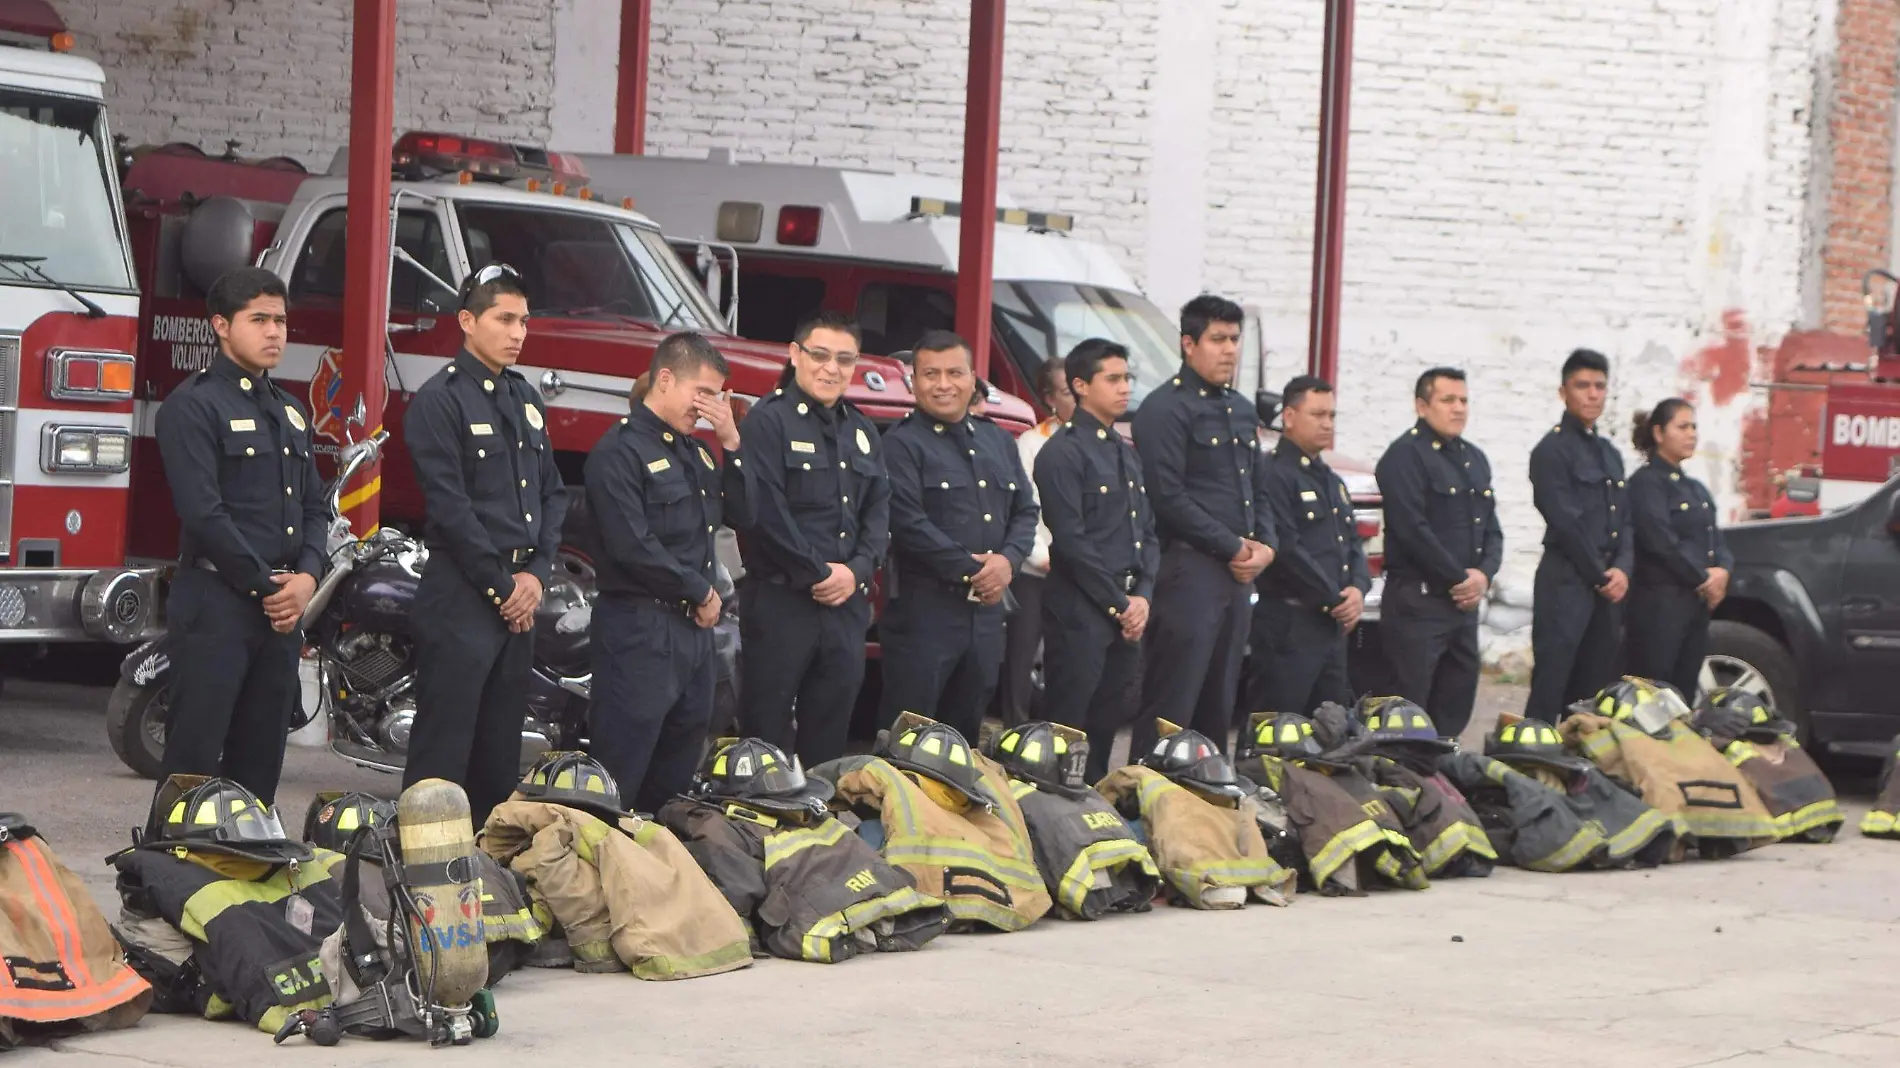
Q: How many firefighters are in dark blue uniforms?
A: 11